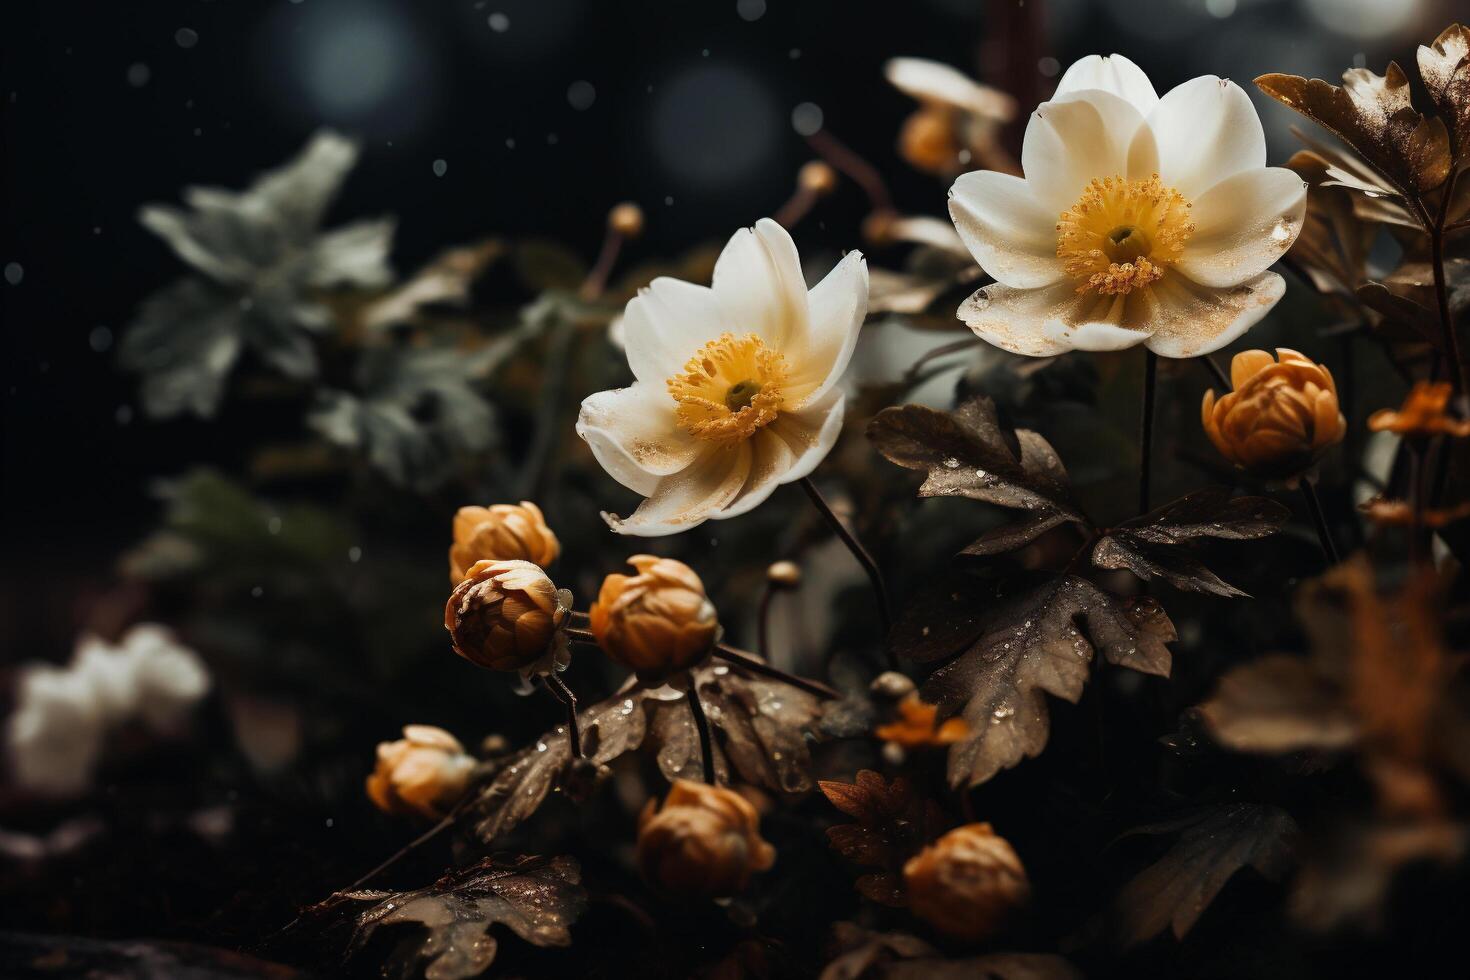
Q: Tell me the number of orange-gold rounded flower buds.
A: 7